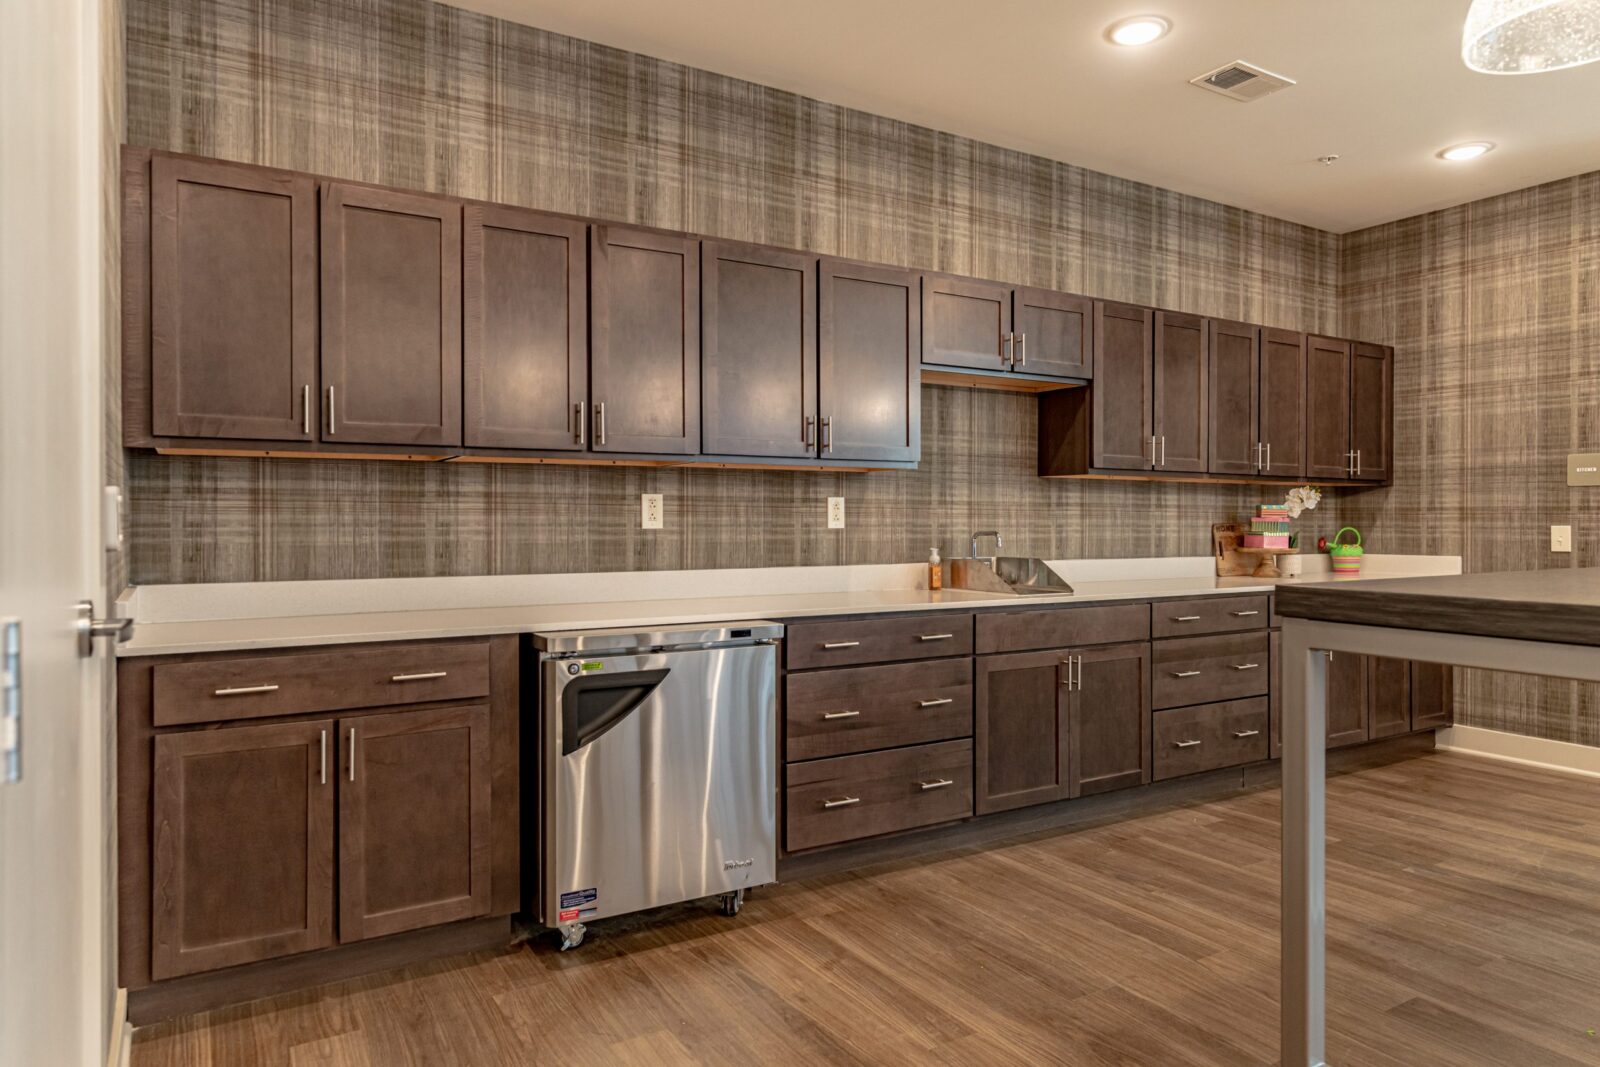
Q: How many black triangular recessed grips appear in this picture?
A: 1